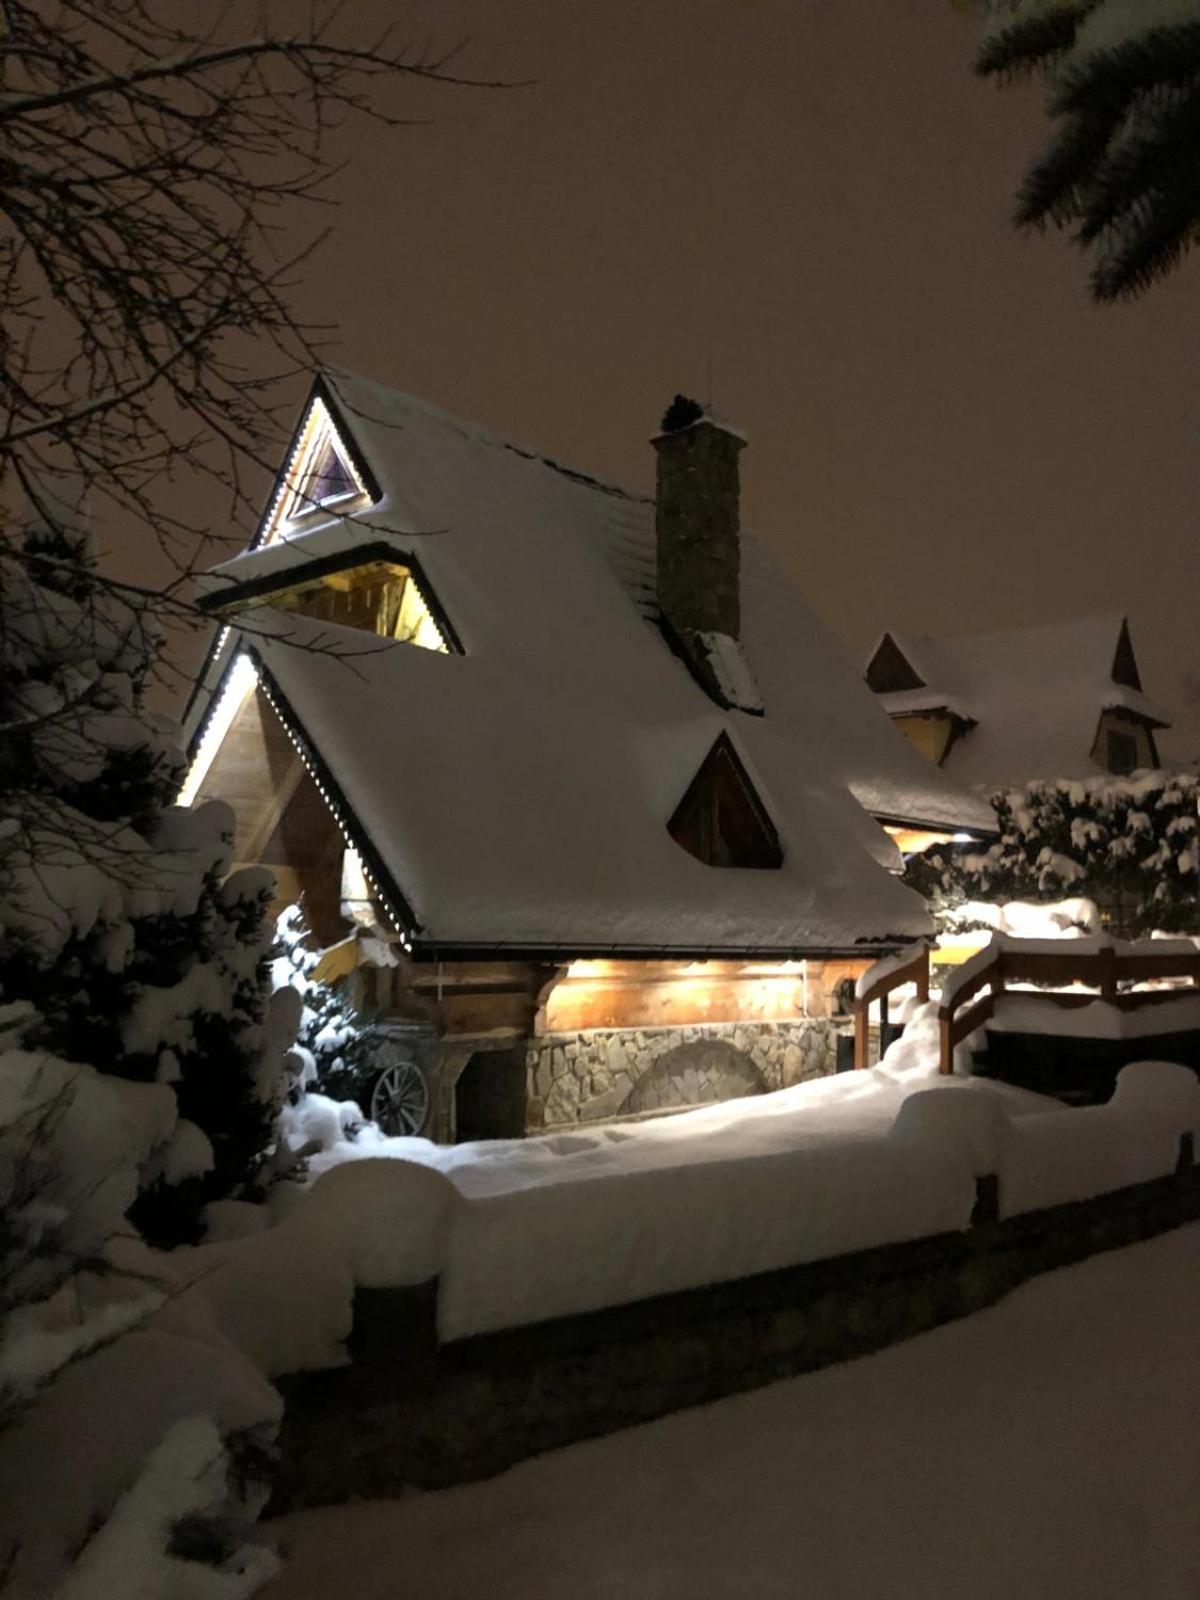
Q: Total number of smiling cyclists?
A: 0